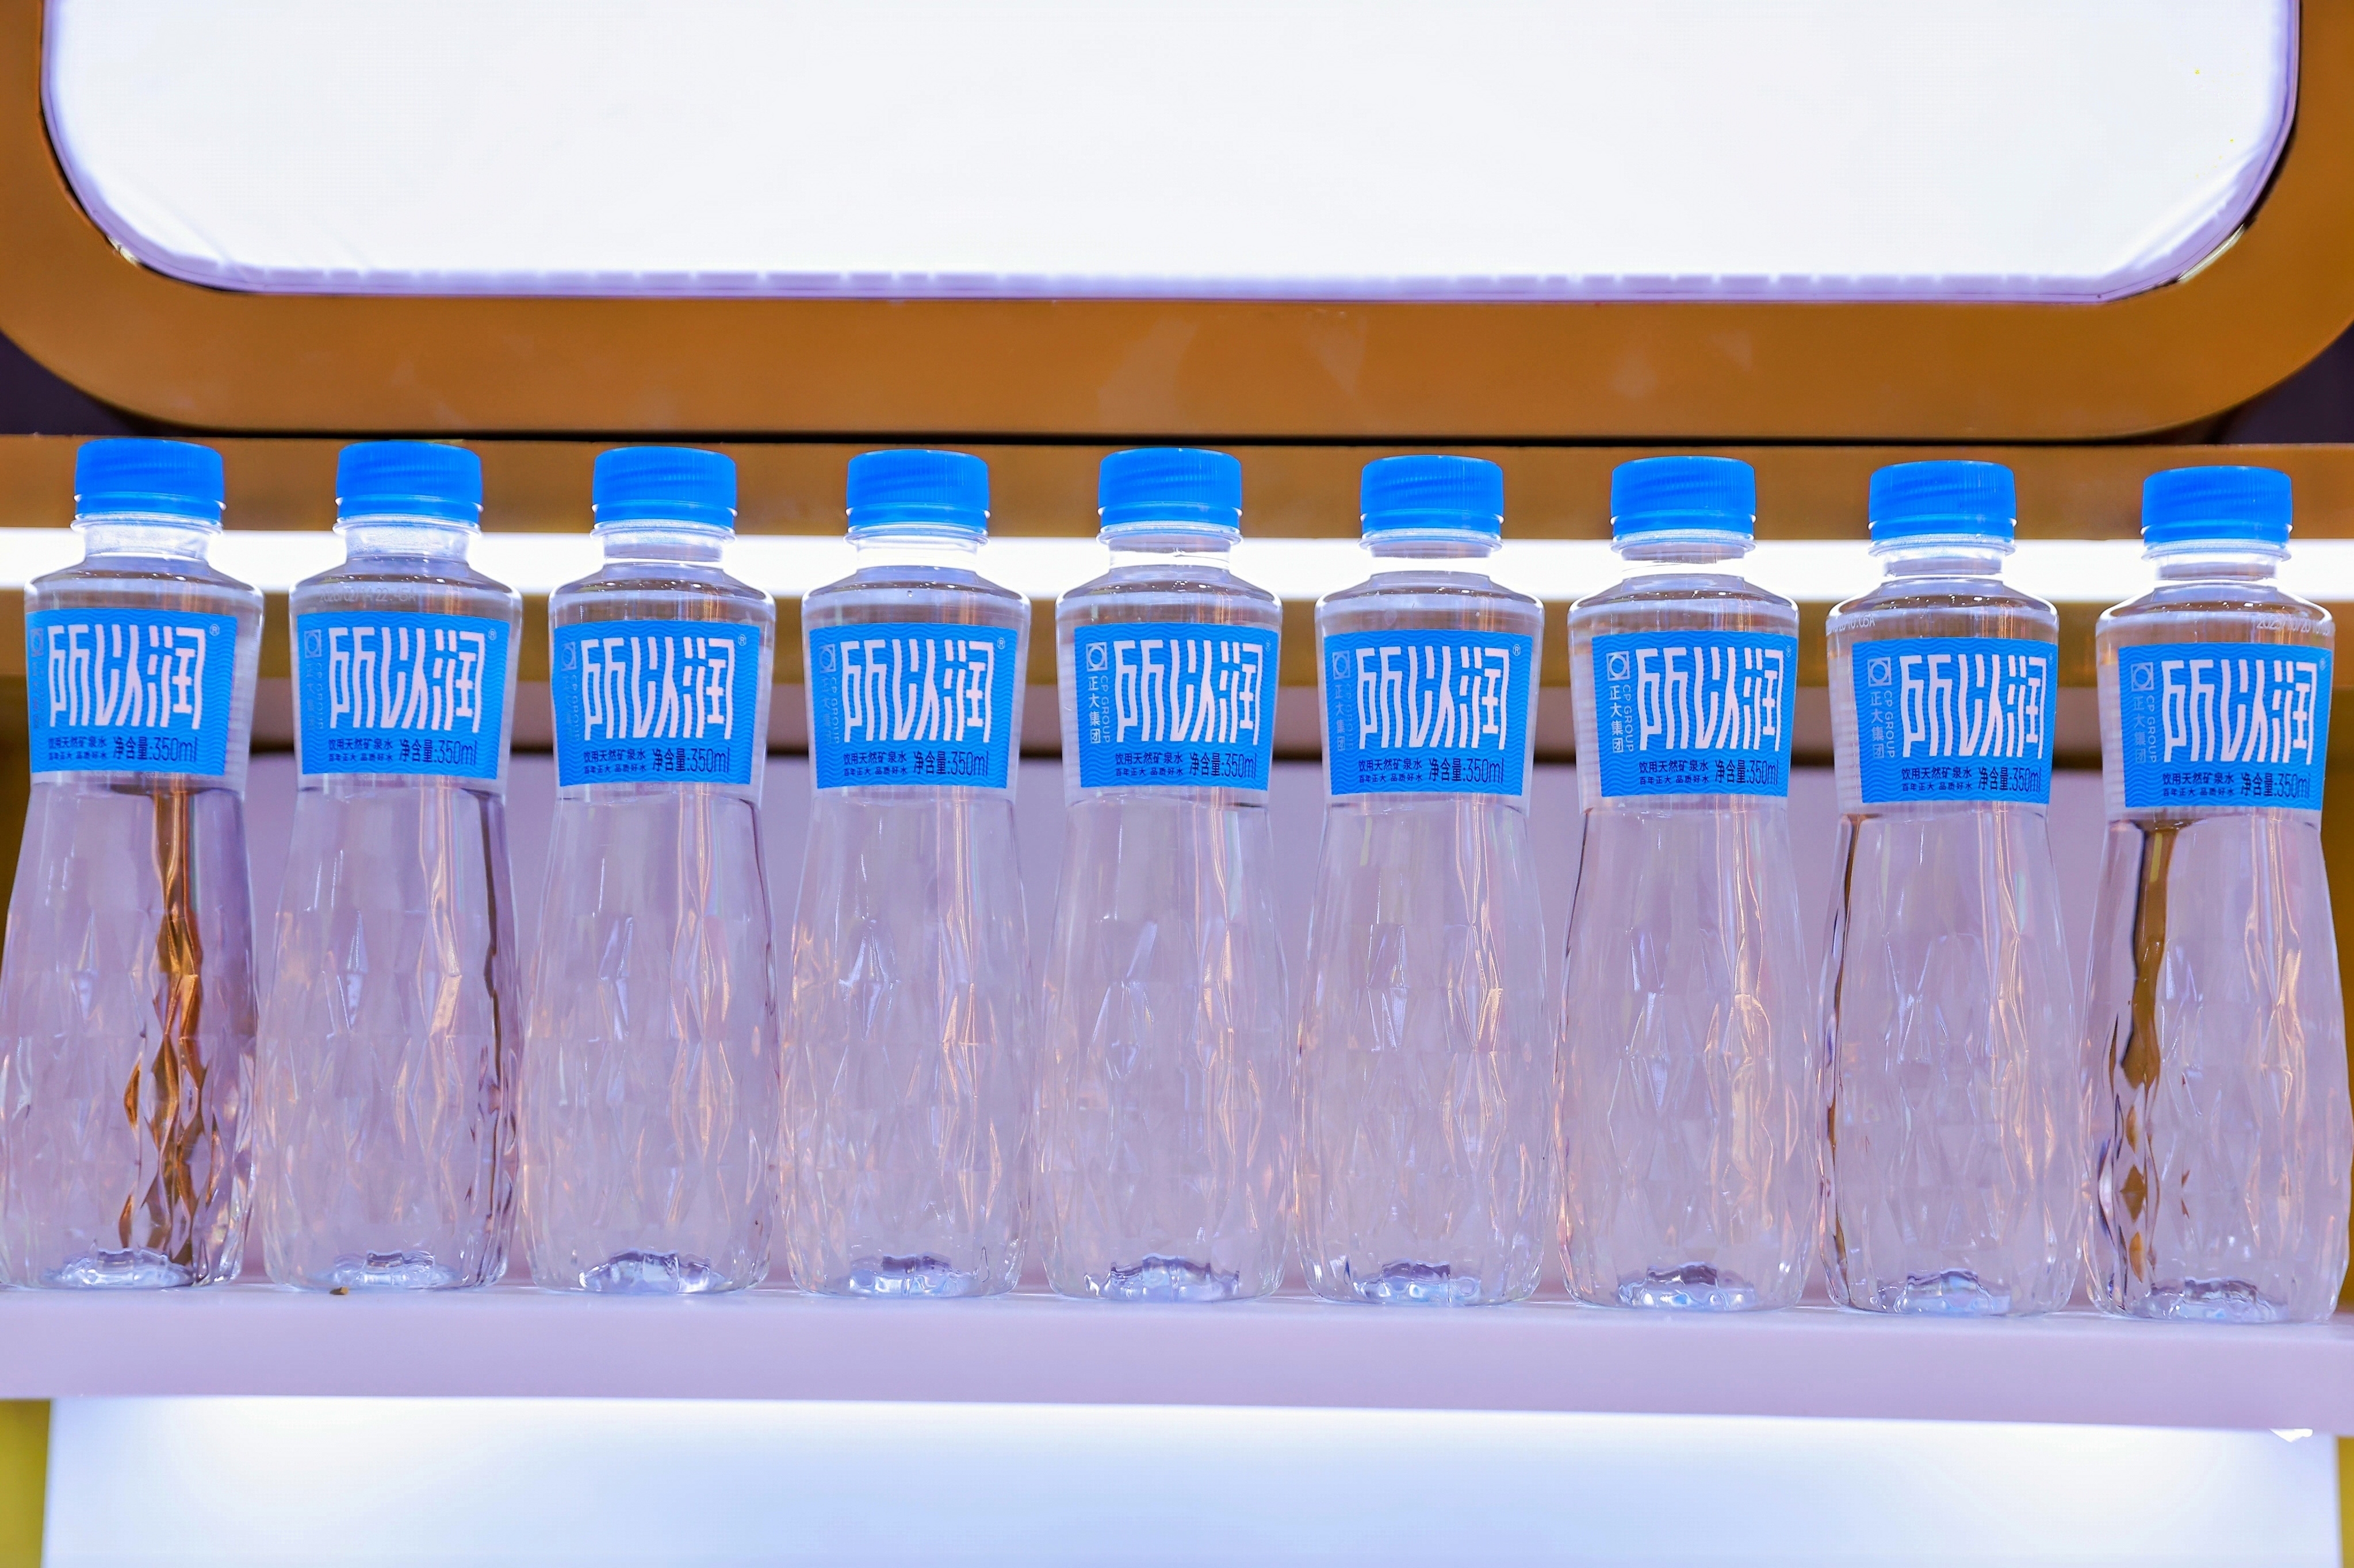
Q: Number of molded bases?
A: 9